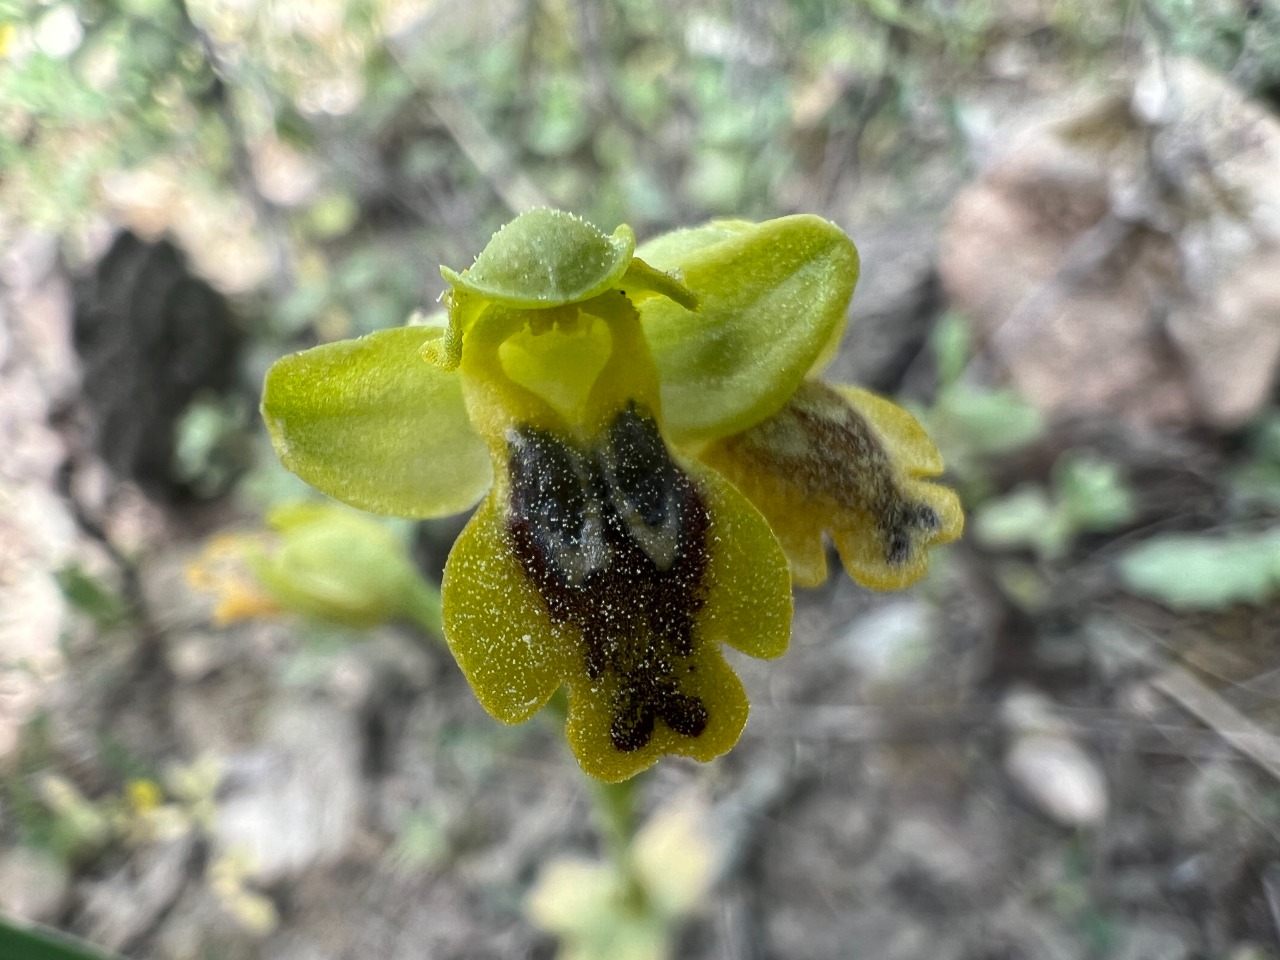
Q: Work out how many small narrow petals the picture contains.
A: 2